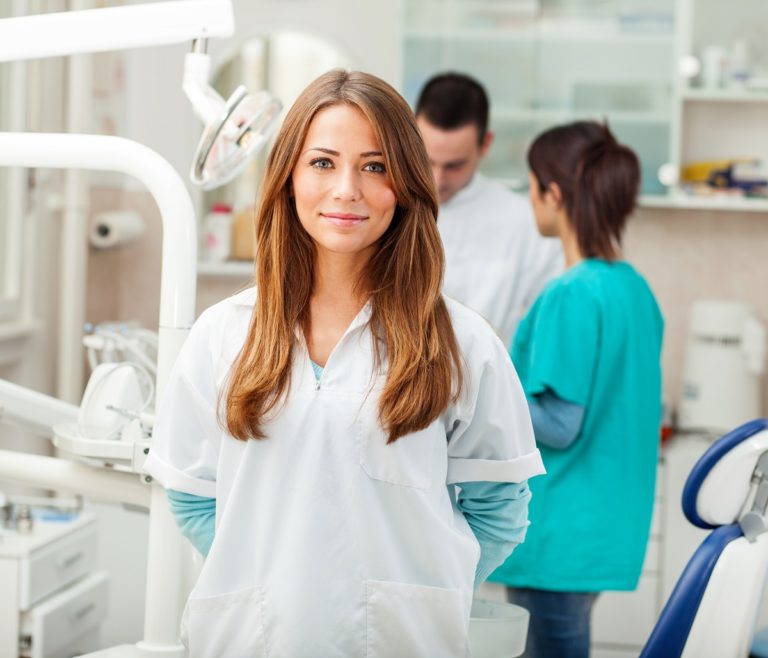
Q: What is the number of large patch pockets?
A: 2